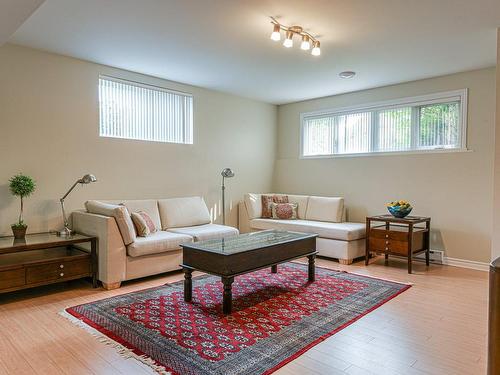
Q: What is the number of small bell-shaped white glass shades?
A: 4